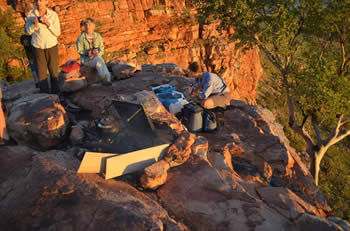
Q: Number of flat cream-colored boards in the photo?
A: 2